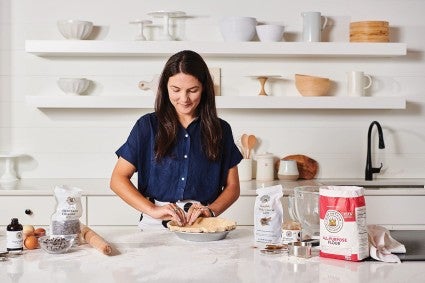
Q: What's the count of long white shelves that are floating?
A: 2